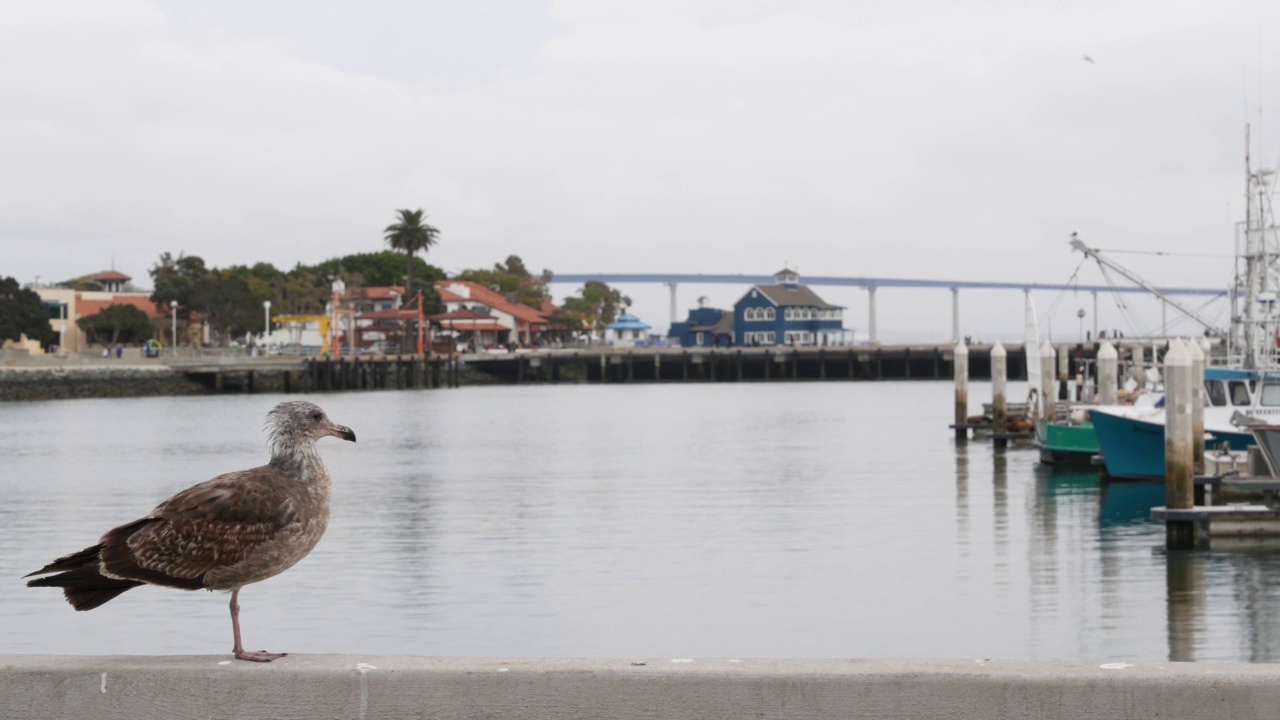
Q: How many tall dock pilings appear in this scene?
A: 6